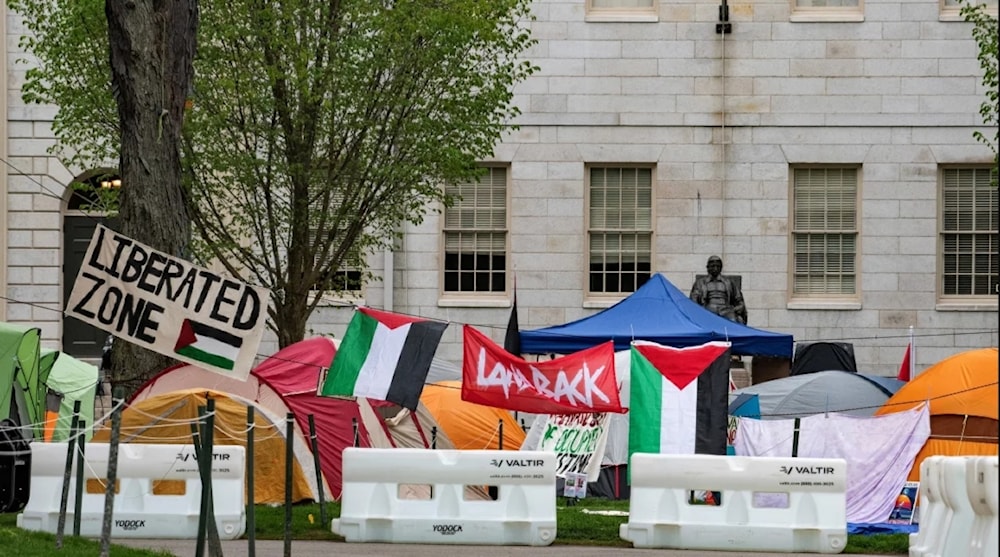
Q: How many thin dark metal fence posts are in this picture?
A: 13